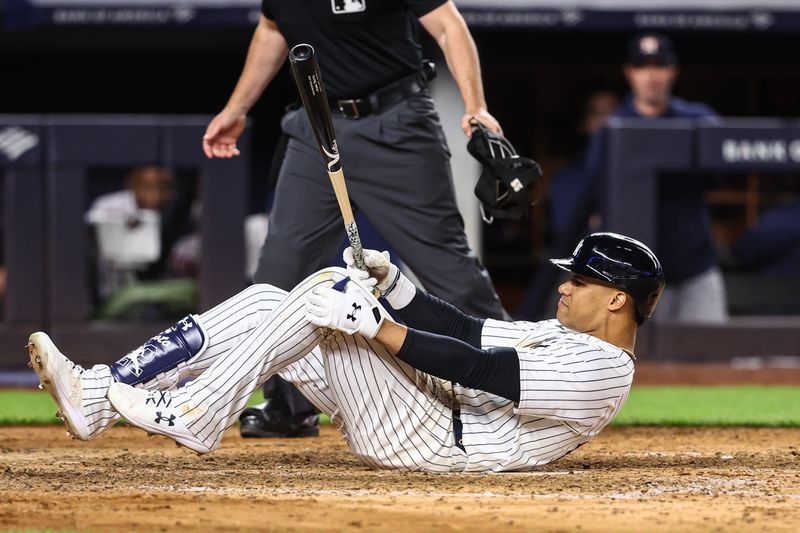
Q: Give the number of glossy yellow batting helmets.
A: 0